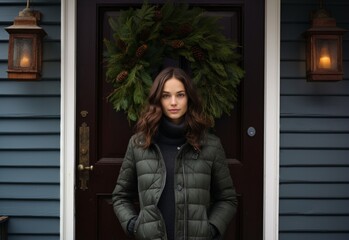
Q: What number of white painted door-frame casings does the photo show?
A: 2